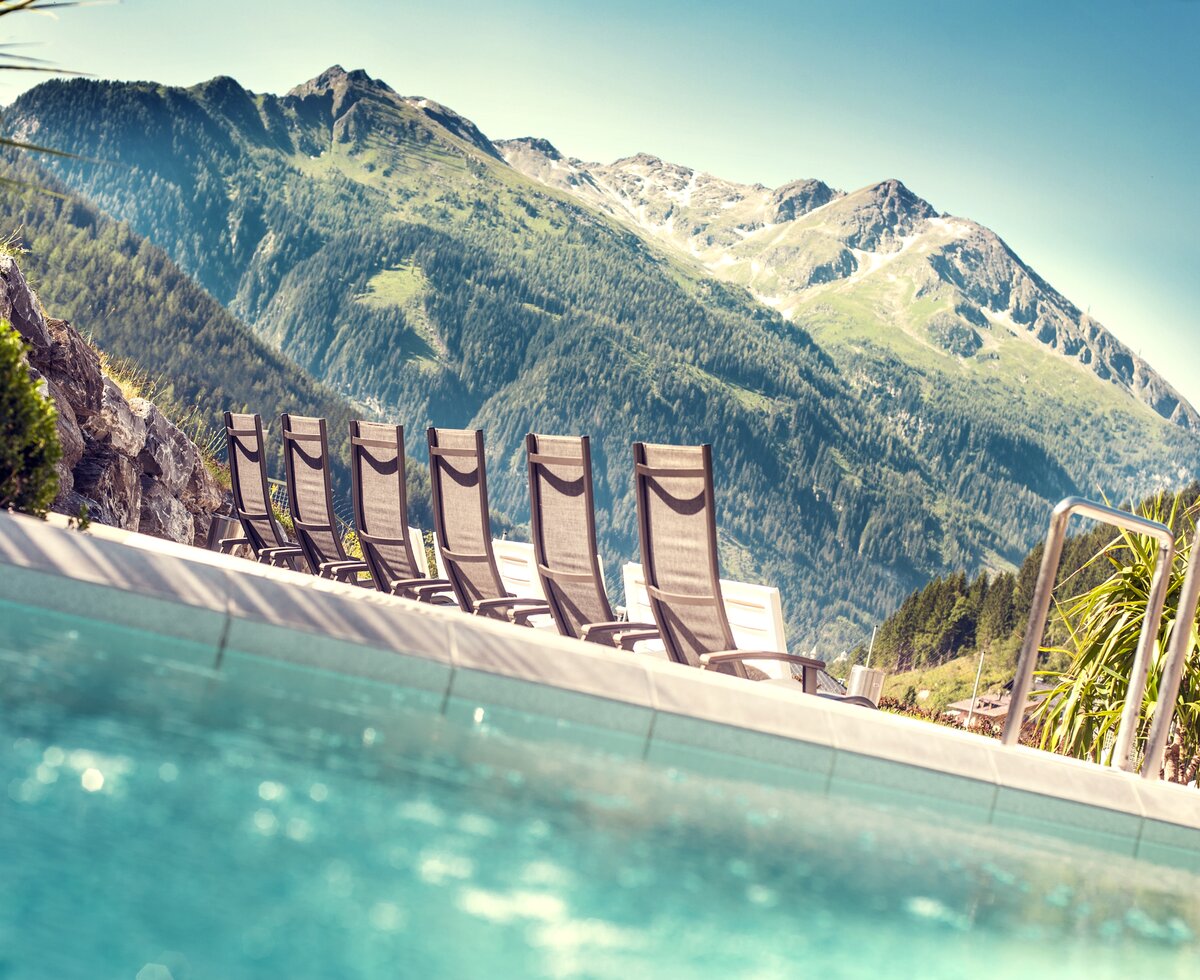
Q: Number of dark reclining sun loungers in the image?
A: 6